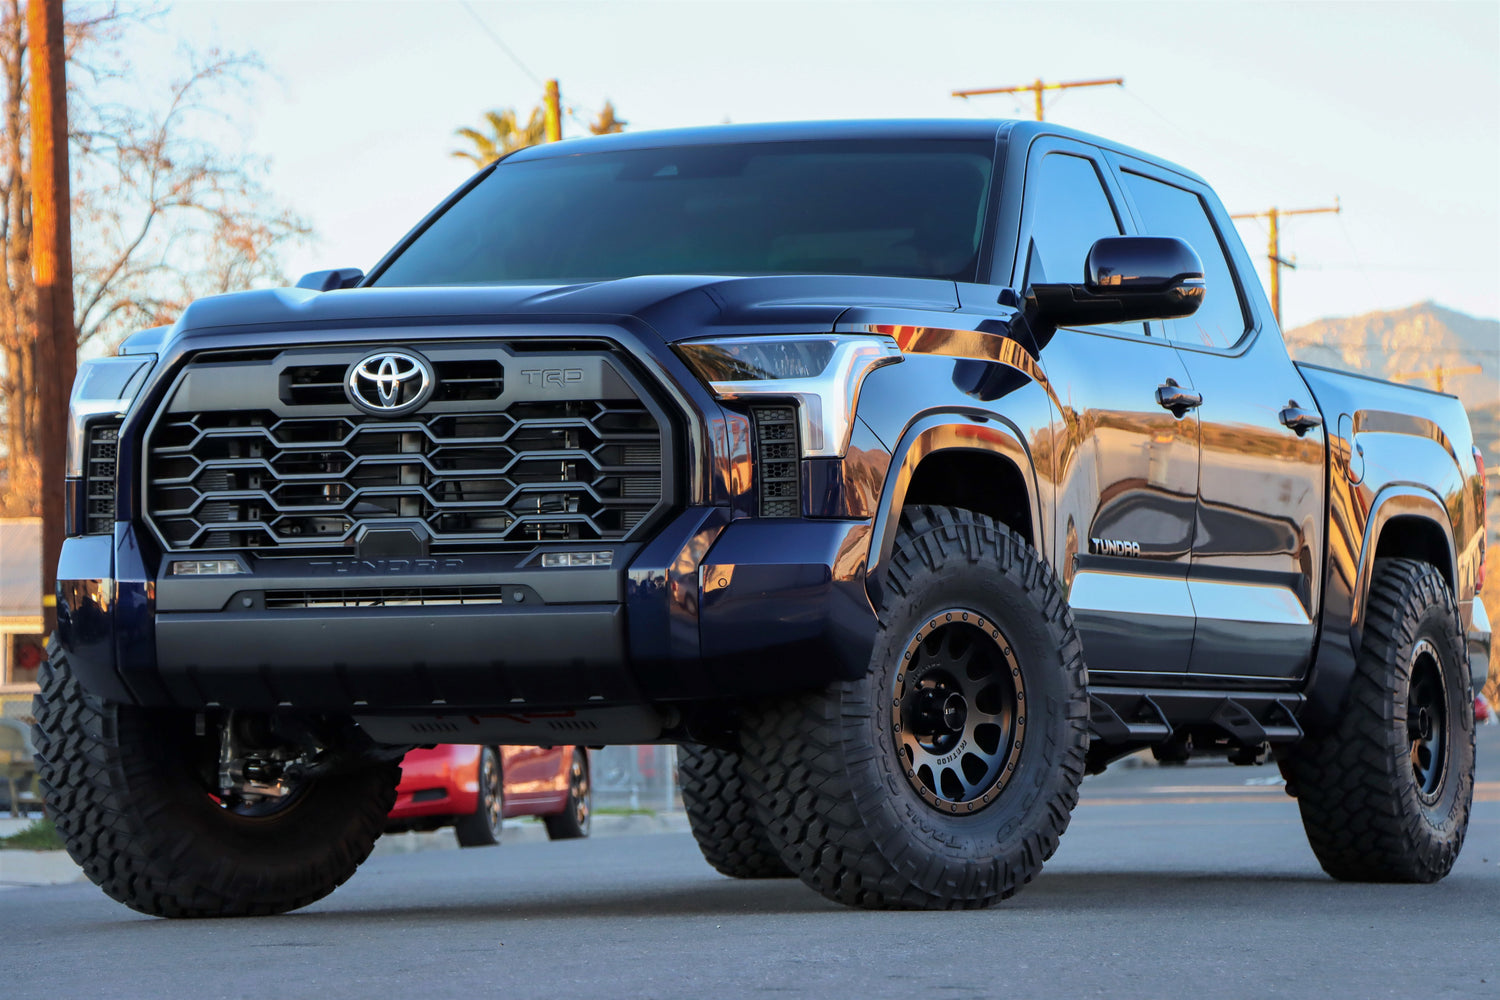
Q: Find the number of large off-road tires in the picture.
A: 4